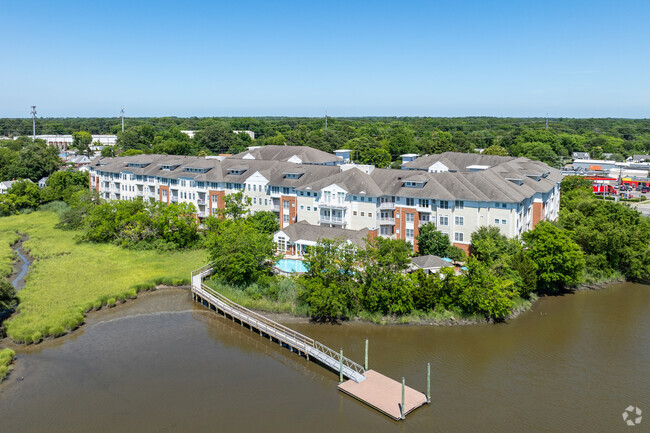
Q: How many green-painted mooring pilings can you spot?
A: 4